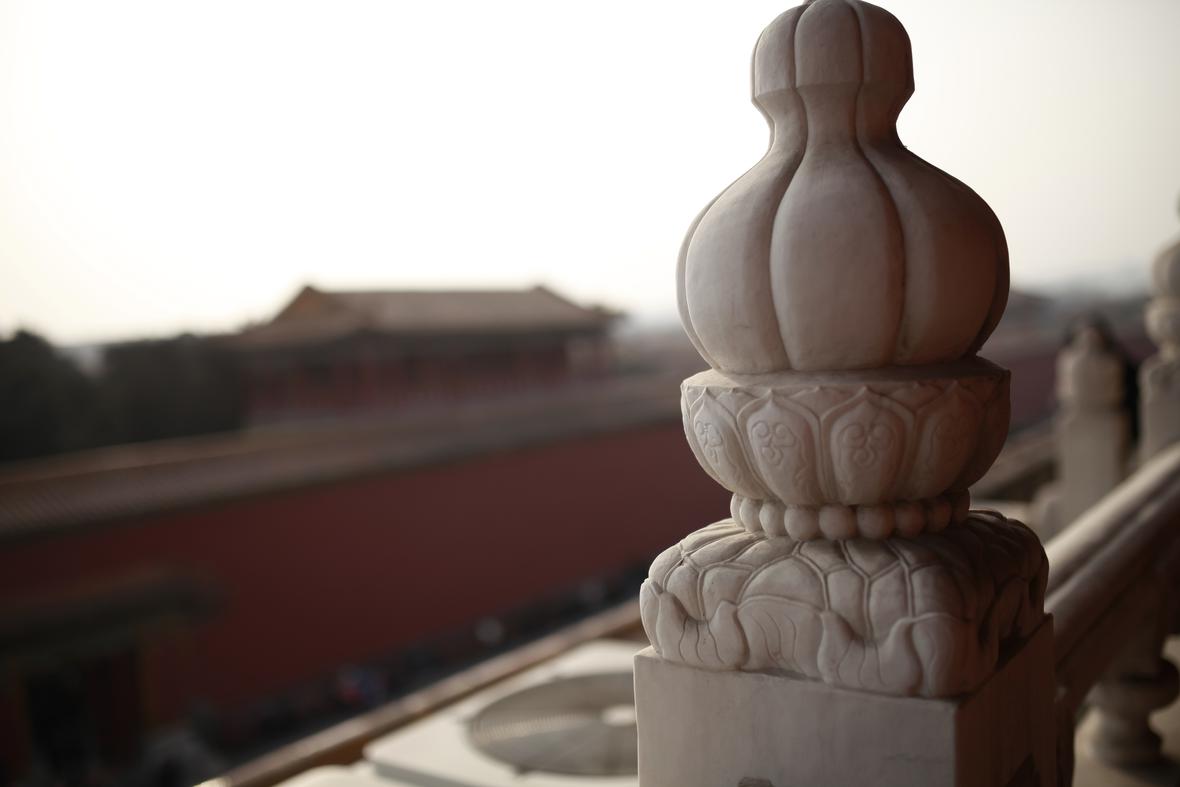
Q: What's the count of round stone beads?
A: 9